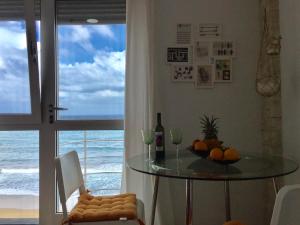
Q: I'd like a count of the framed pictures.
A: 8